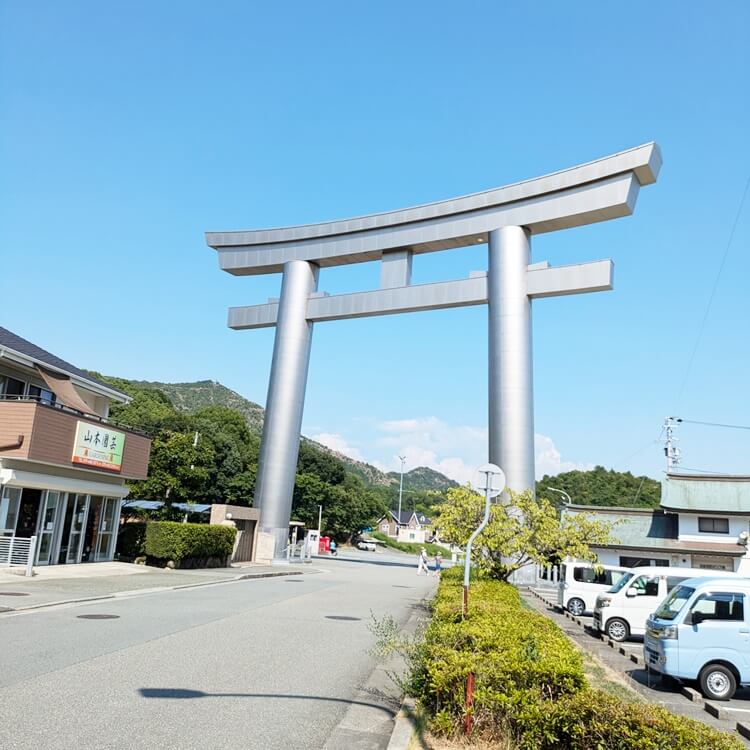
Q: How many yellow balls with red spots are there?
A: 0